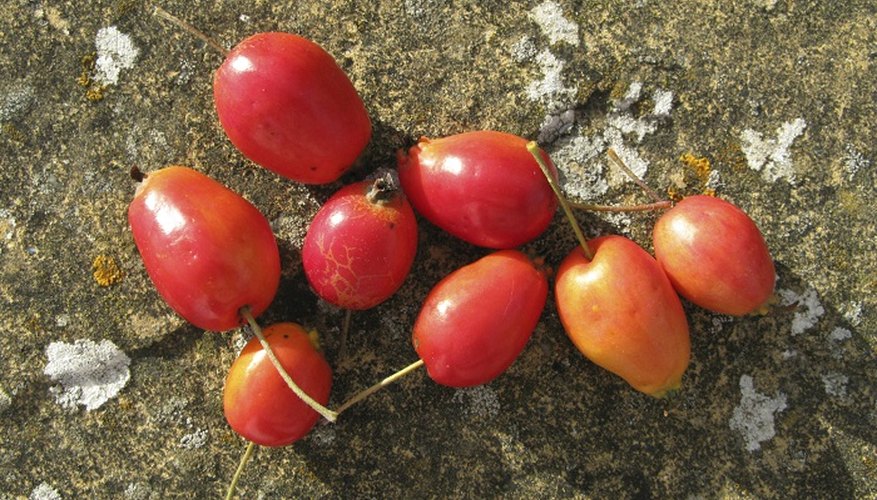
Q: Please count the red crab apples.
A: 8